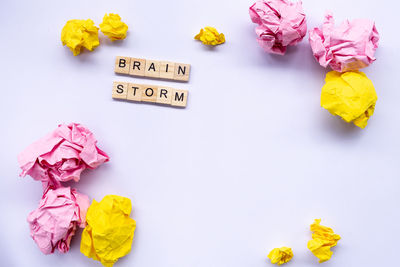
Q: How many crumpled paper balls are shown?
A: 11